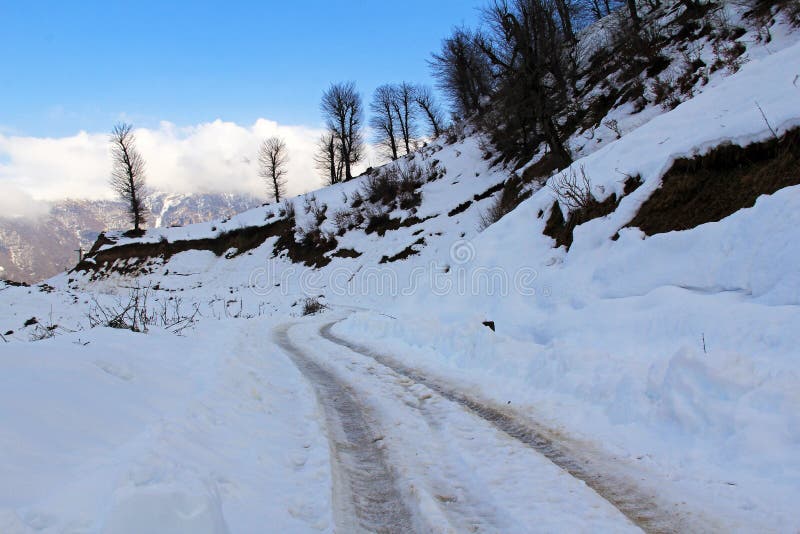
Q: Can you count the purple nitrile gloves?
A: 0